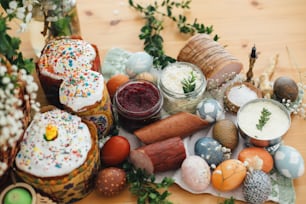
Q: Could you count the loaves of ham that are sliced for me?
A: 1